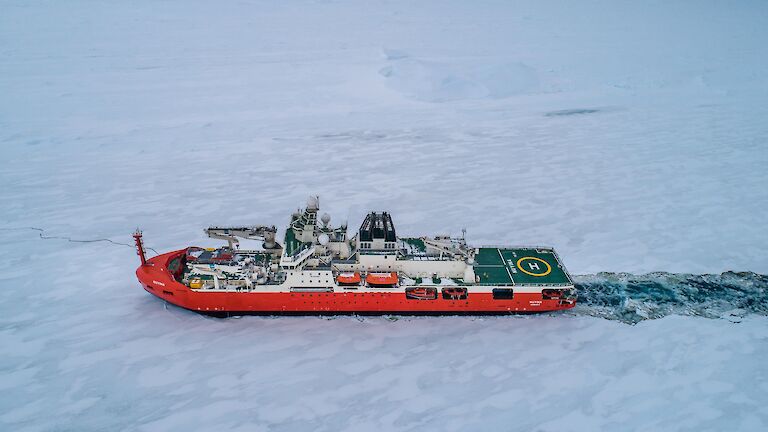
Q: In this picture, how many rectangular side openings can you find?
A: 4